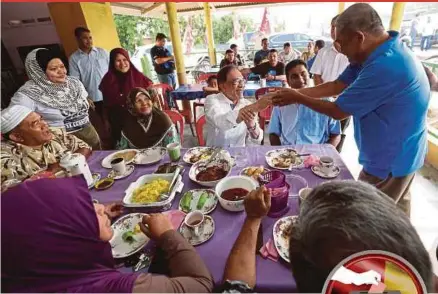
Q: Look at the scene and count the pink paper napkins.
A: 3